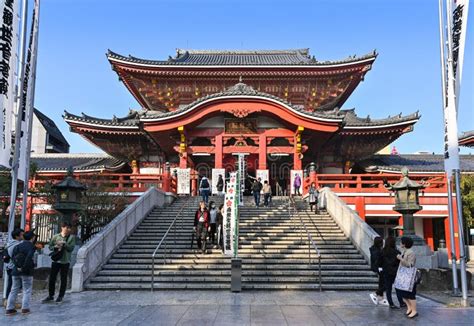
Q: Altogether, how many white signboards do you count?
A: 4